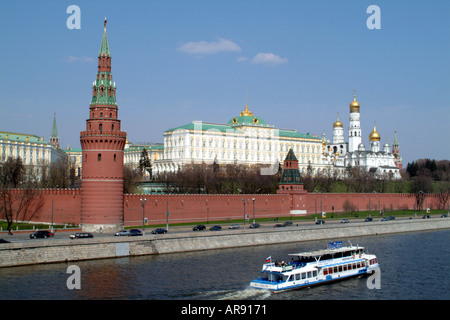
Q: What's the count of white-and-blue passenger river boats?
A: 1